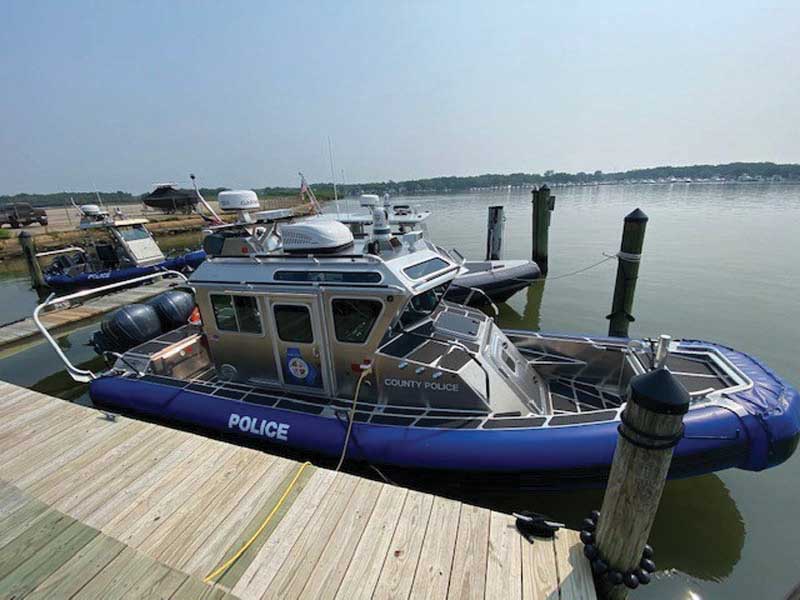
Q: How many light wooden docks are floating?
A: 2